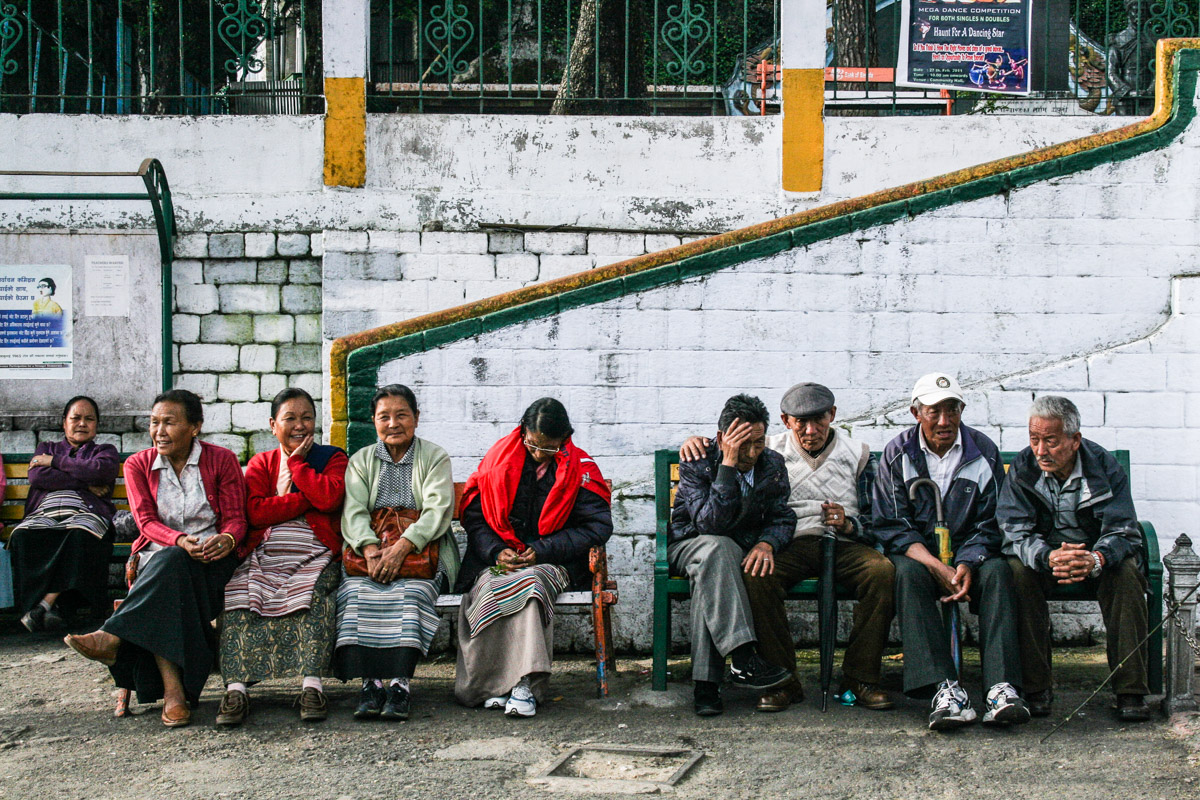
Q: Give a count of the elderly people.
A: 9